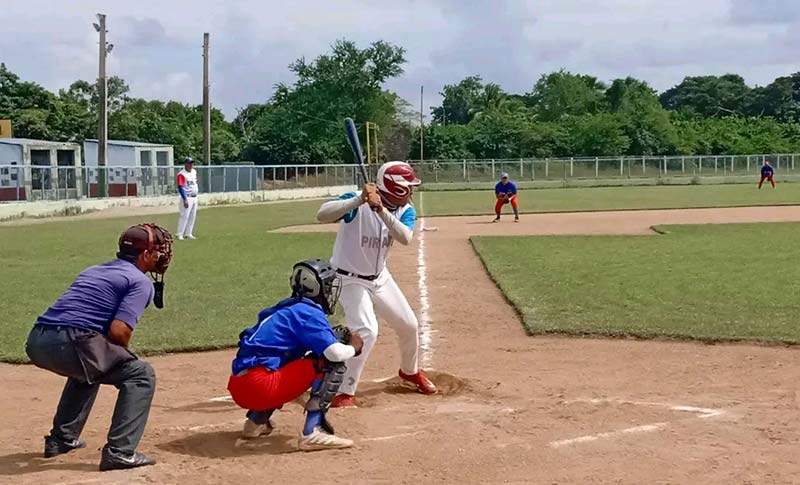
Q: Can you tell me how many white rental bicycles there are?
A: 0